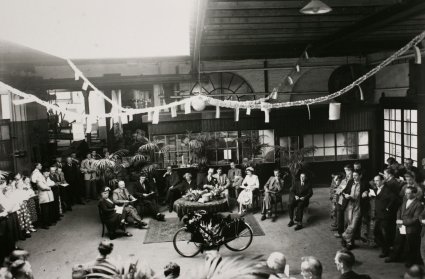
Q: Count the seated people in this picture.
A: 11